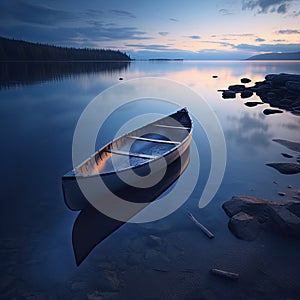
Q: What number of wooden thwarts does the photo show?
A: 3